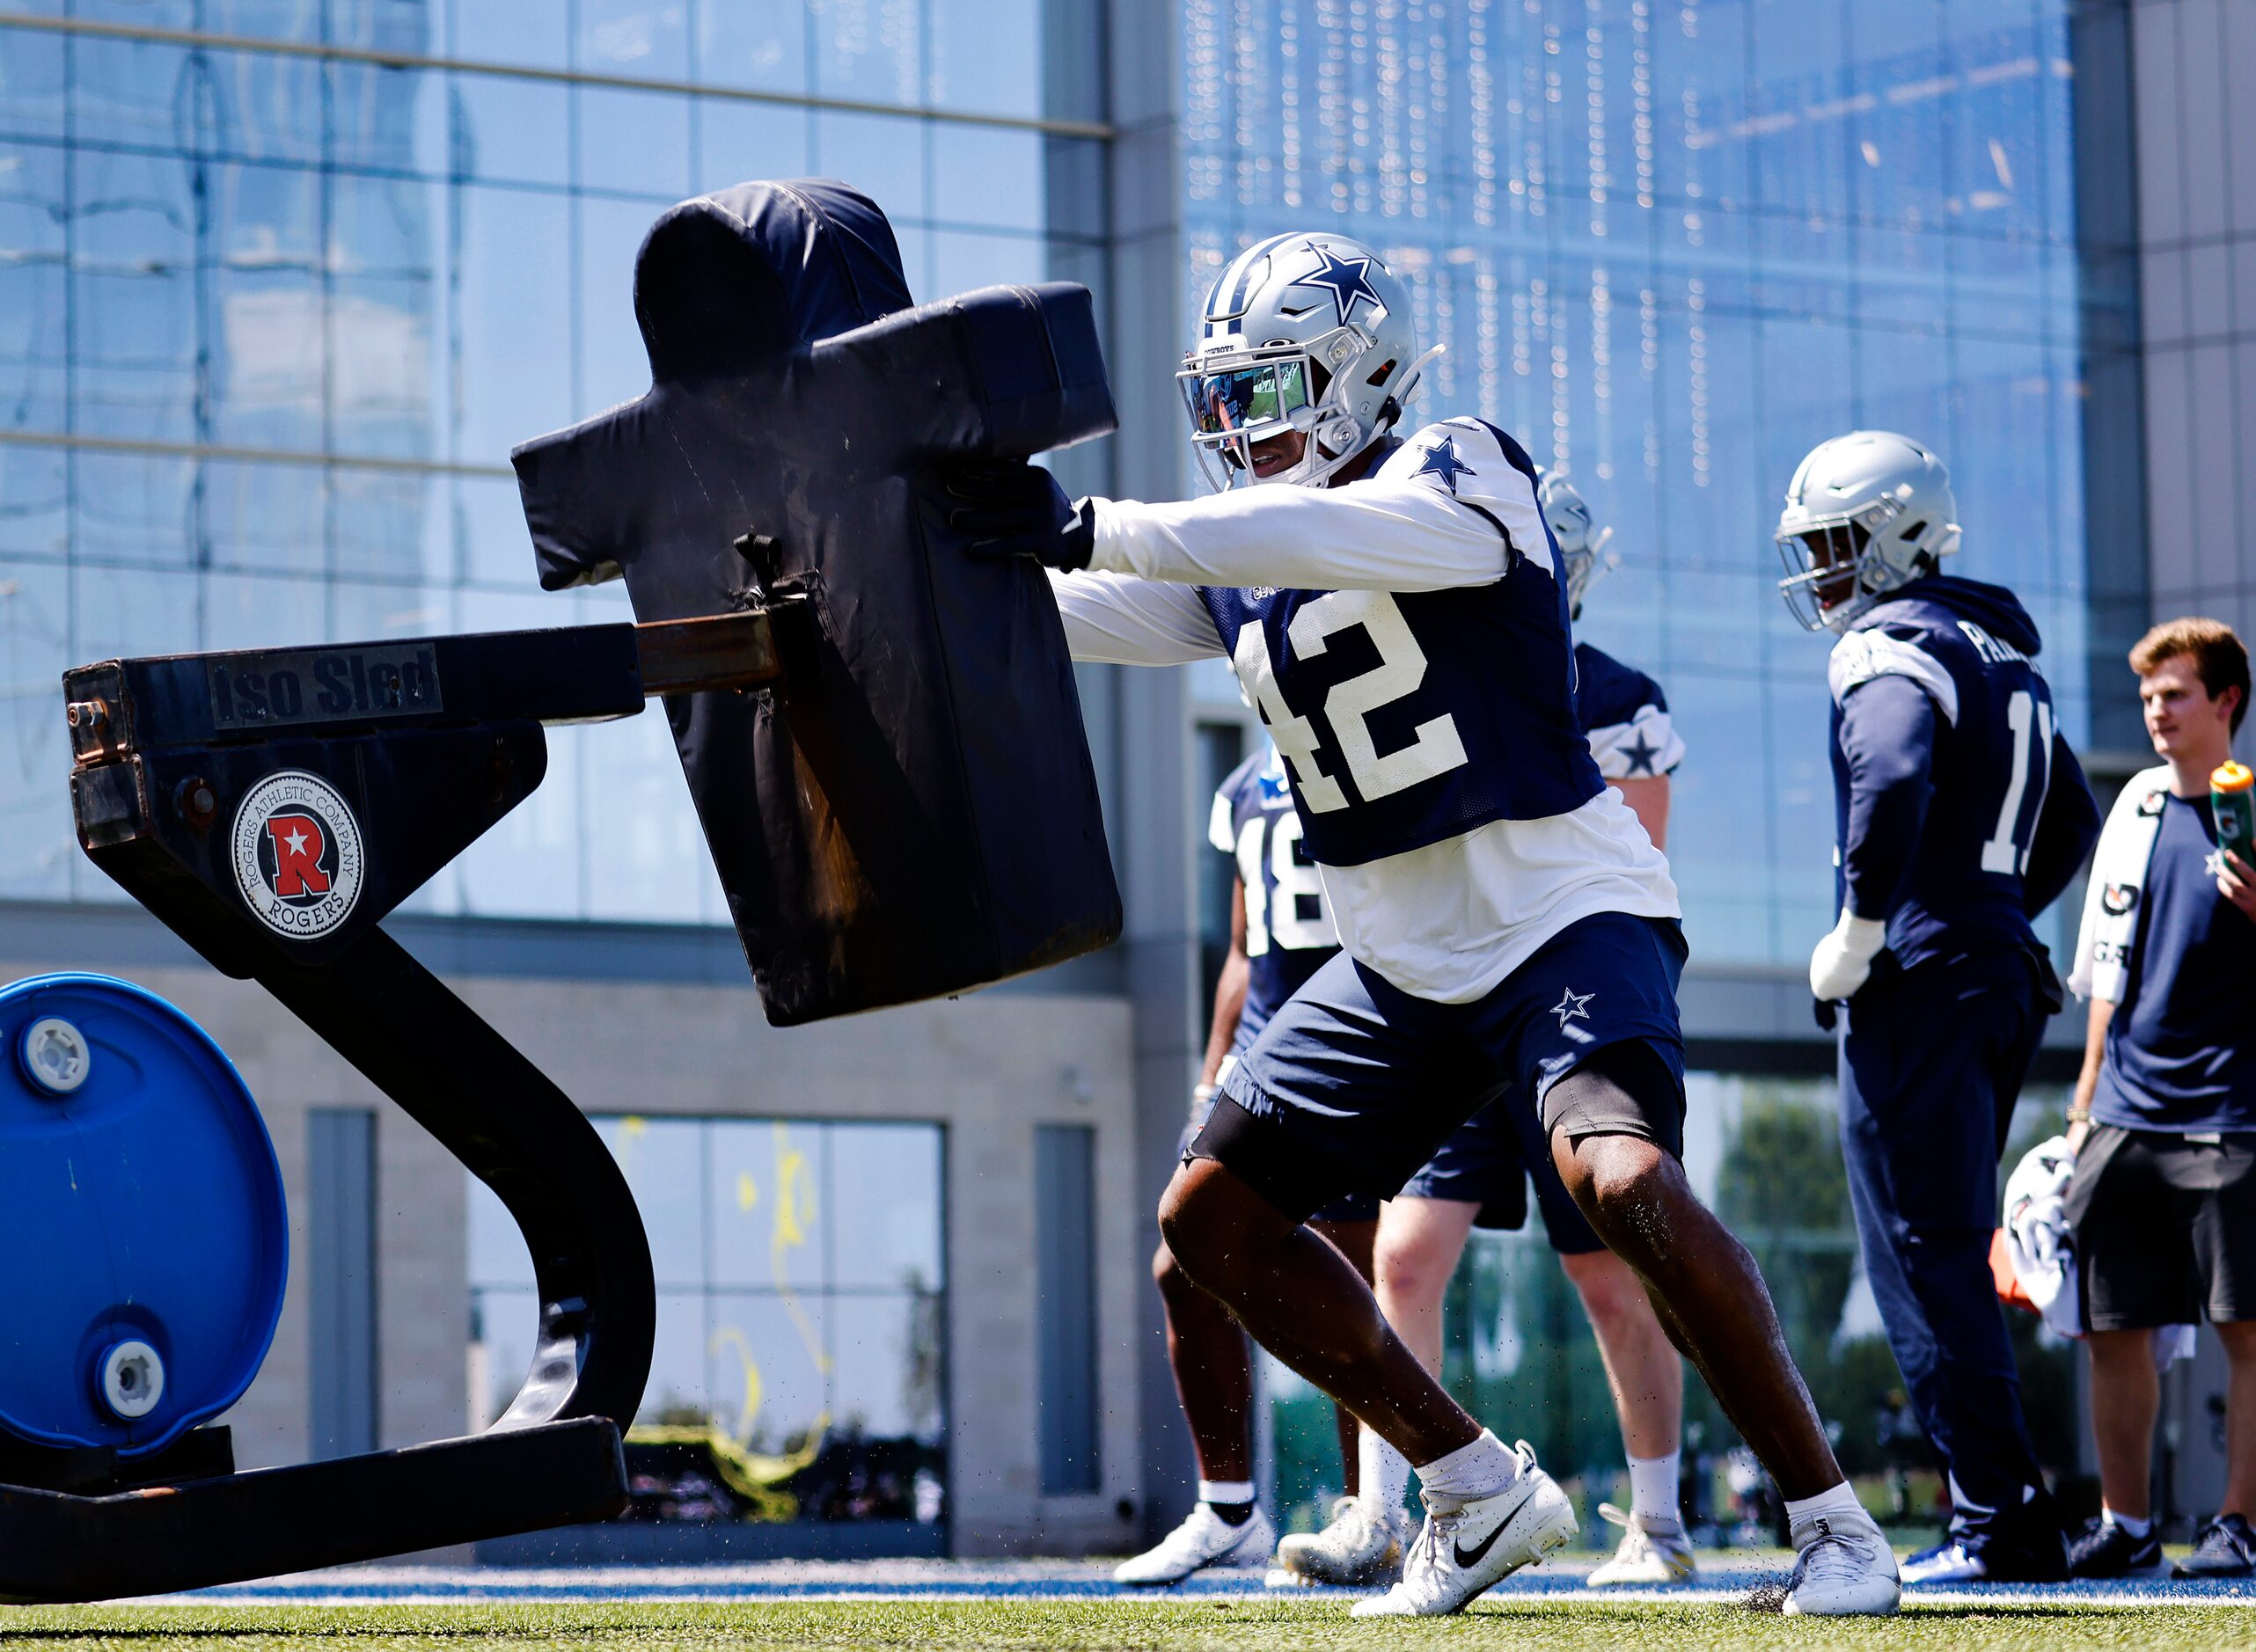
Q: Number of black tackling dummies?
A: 1